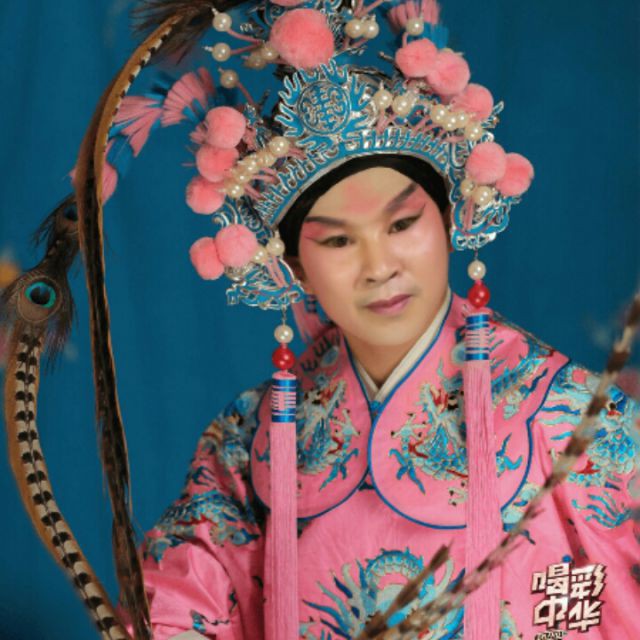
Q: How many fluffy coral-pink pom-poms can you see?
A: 12